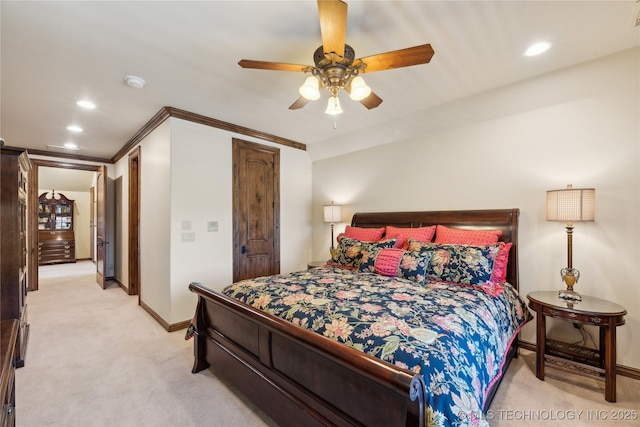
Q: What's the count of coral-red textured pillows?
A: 3